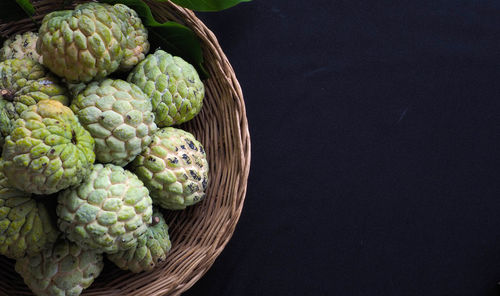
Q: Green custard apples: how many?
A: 12